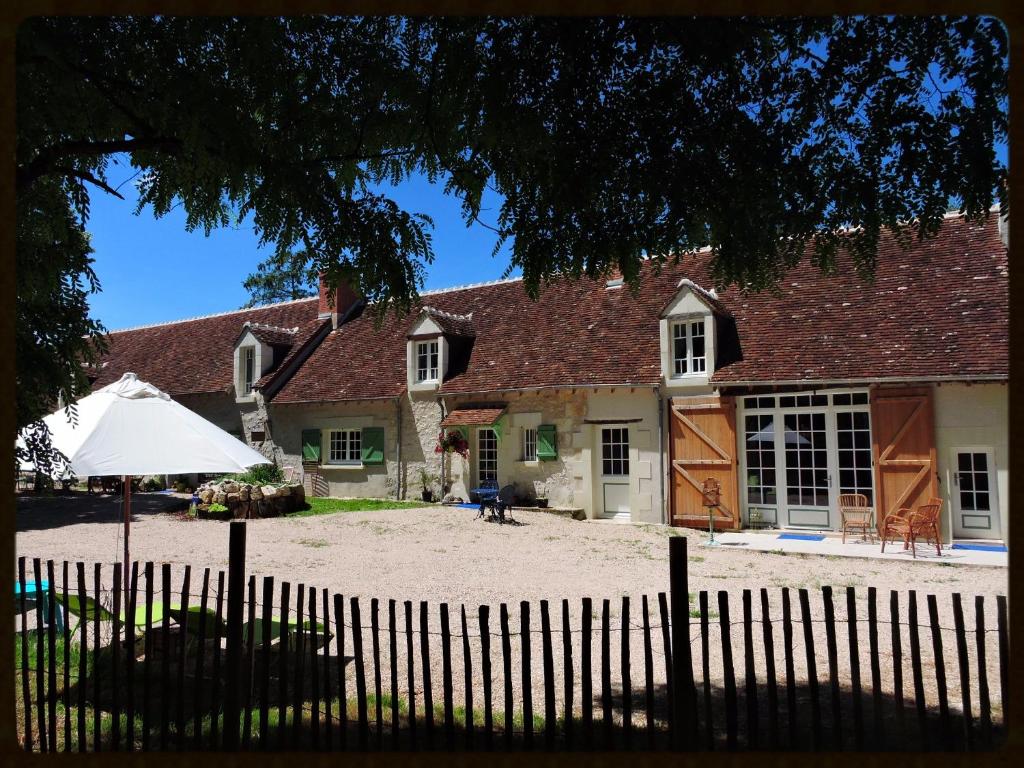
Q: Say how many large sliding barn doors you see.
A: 2